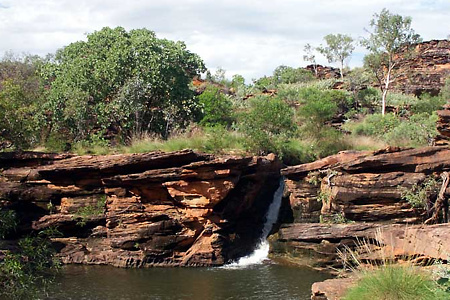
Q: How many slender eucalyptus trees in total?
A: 3